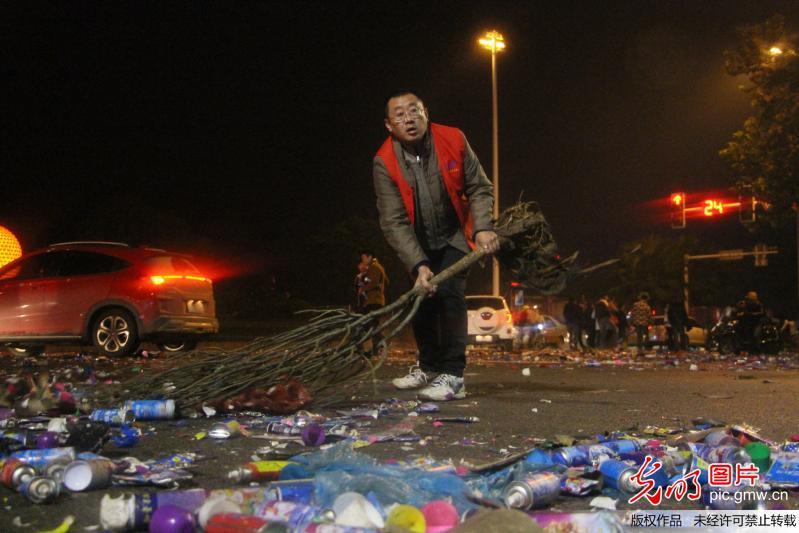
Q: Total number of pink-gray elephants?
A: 0